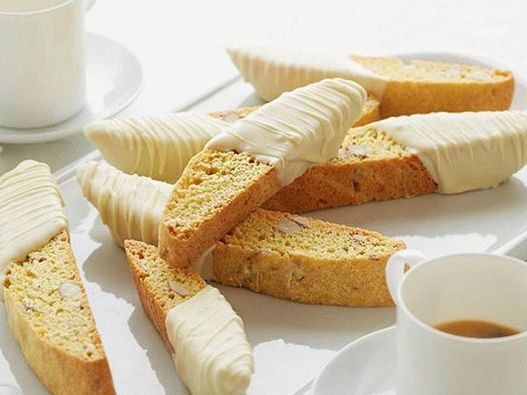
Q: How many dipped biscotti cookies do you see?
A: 7